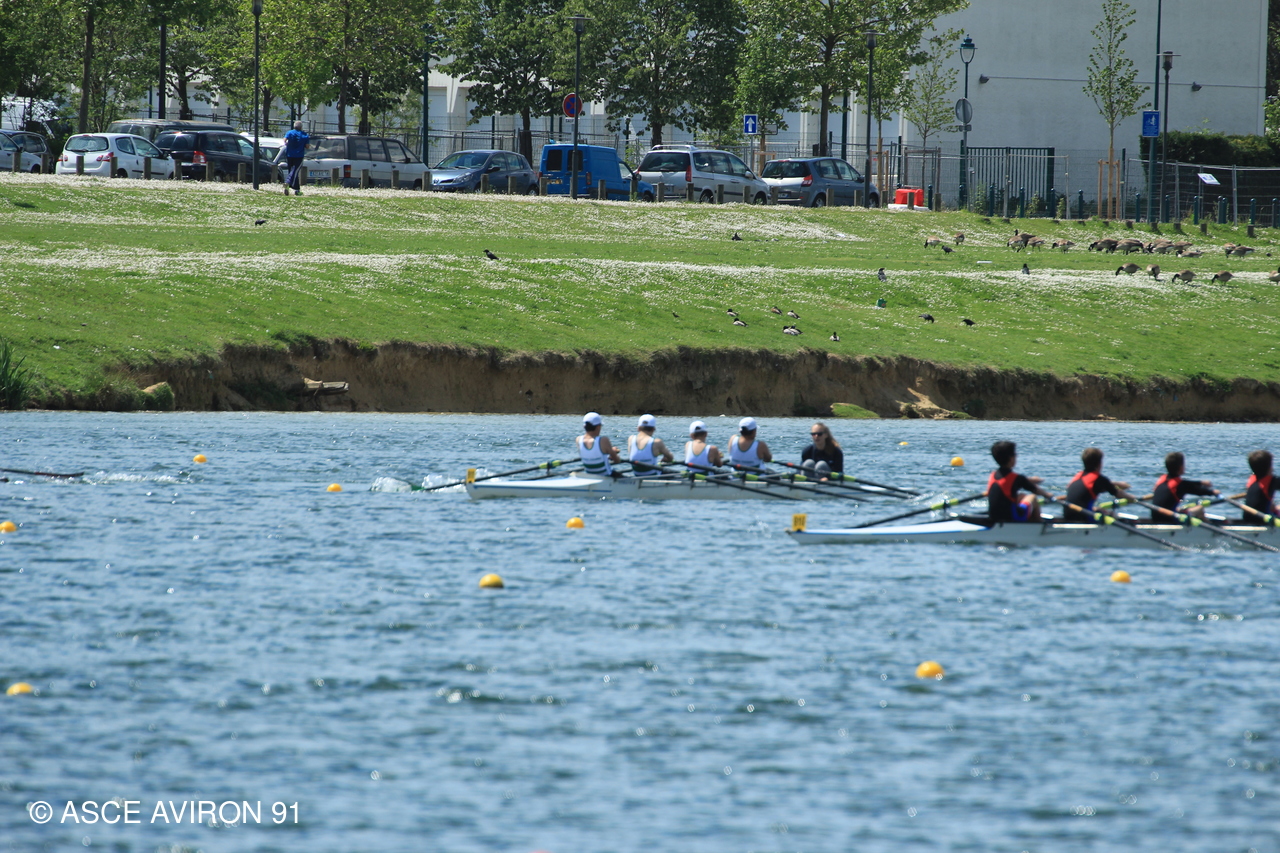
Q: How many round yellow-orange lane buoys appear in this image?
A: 10